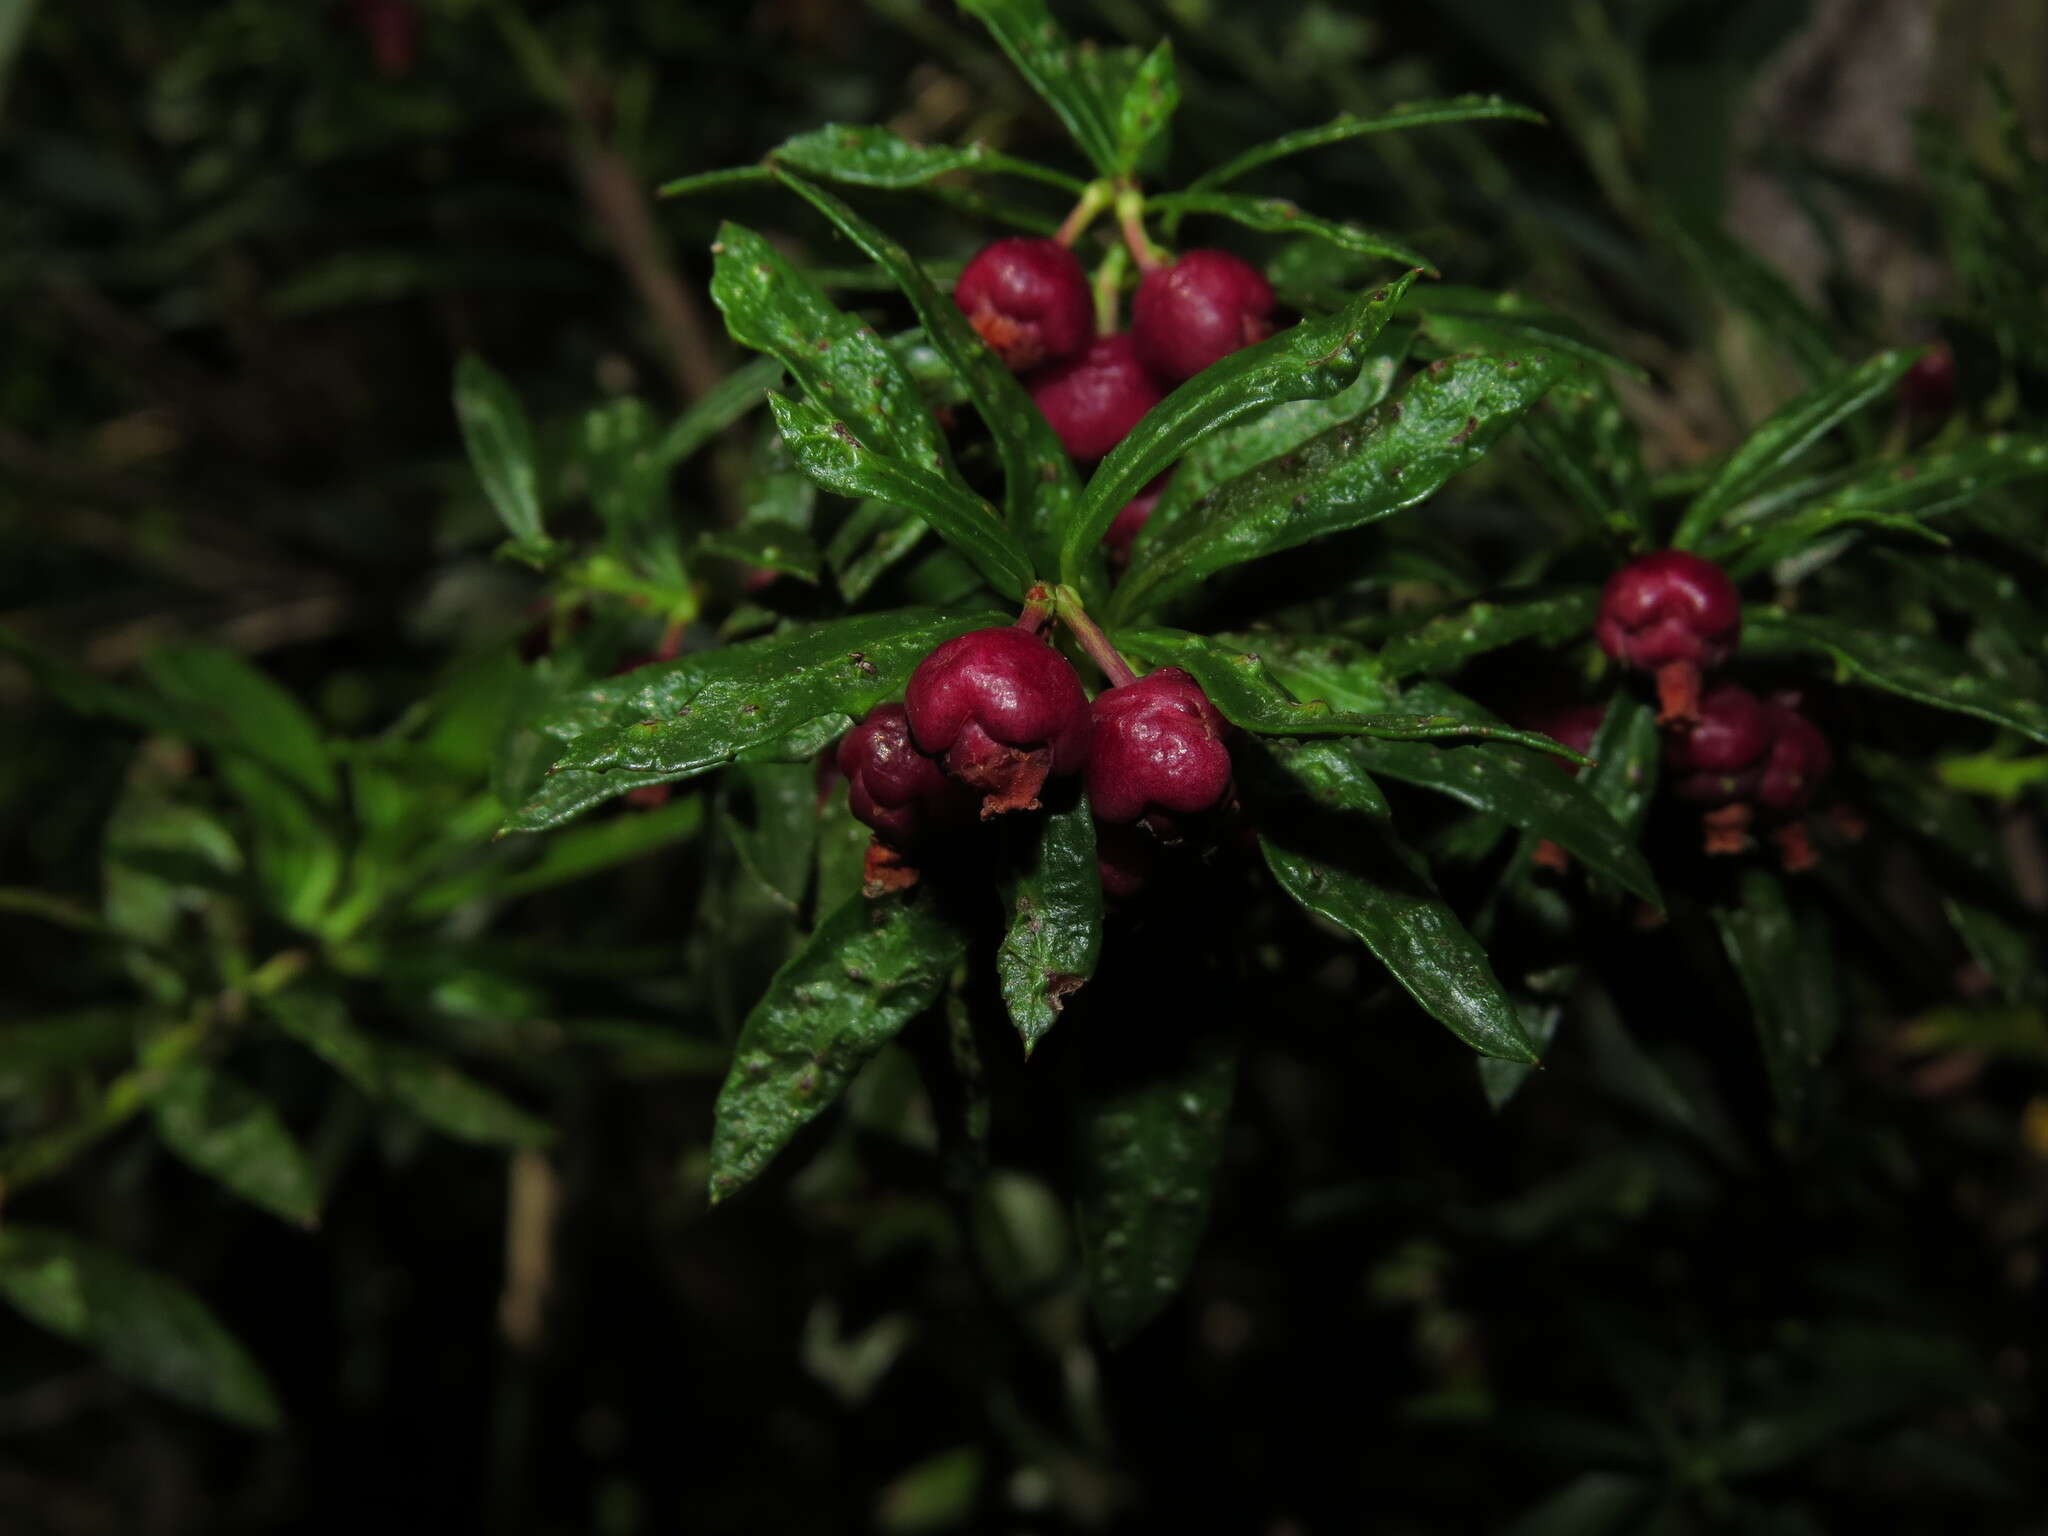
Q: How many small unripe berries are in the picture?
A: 0